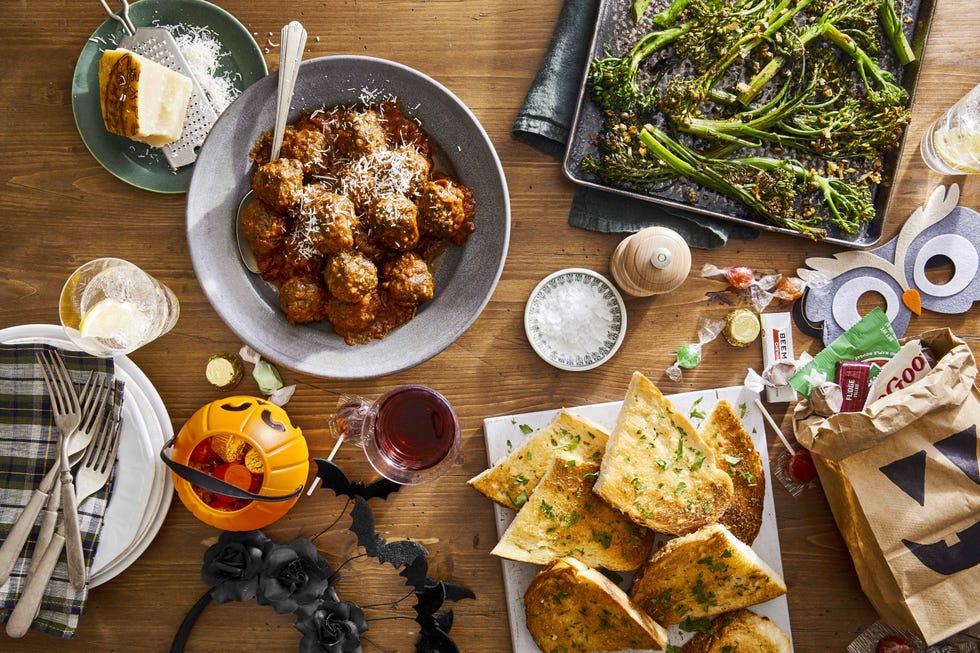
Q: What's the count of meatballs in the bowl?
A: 13